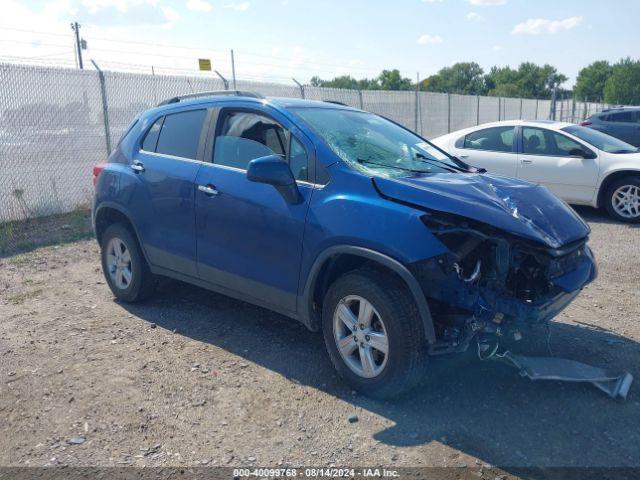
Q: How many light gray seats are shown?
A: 0